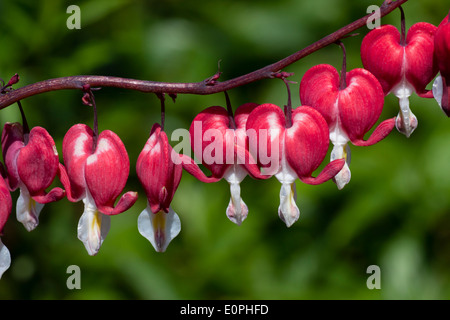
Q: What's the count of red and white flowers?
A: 9